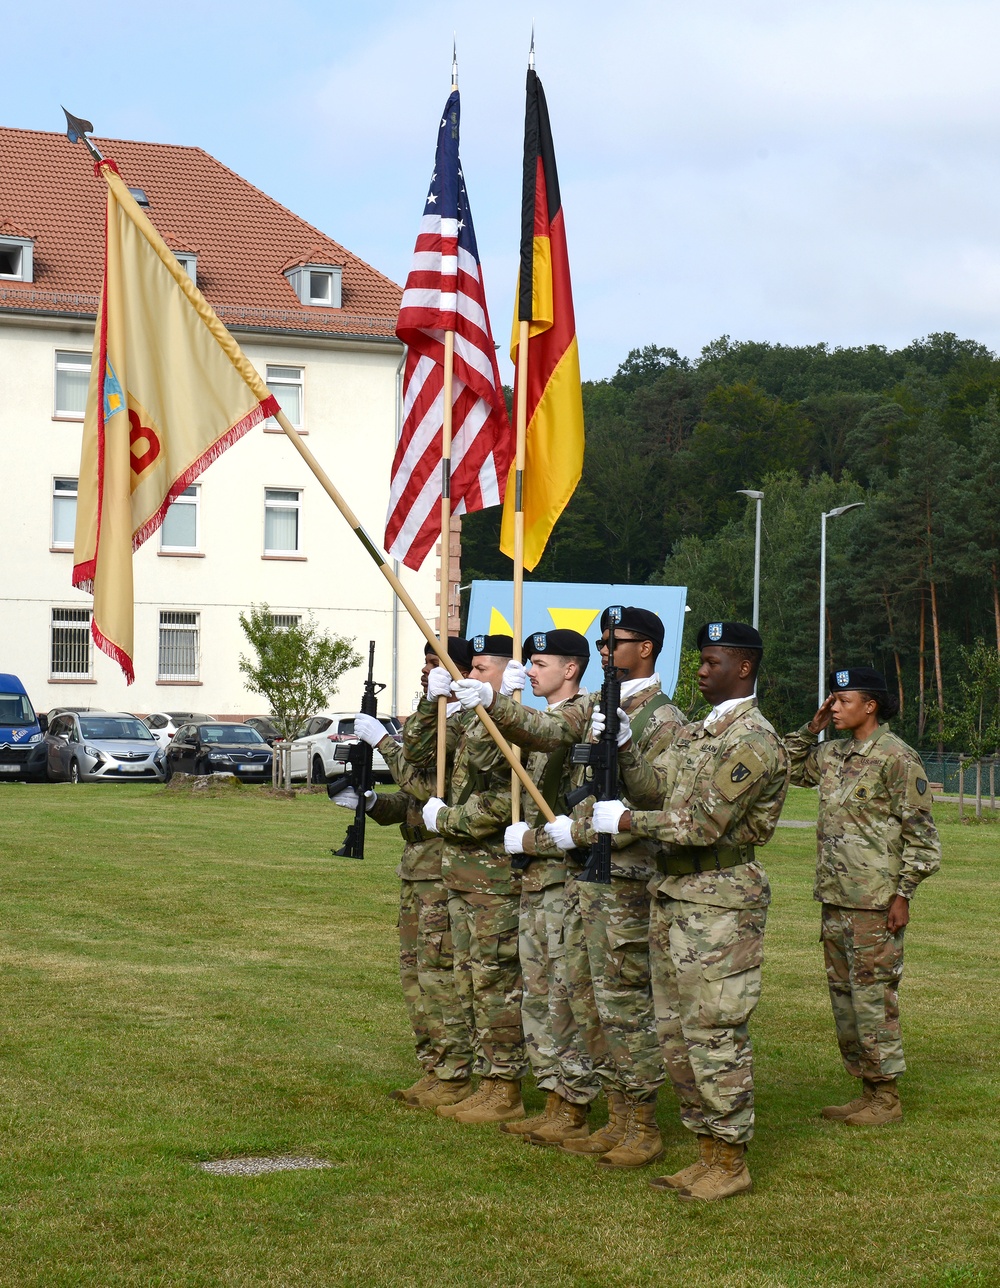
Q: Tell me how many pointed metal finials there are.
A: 3